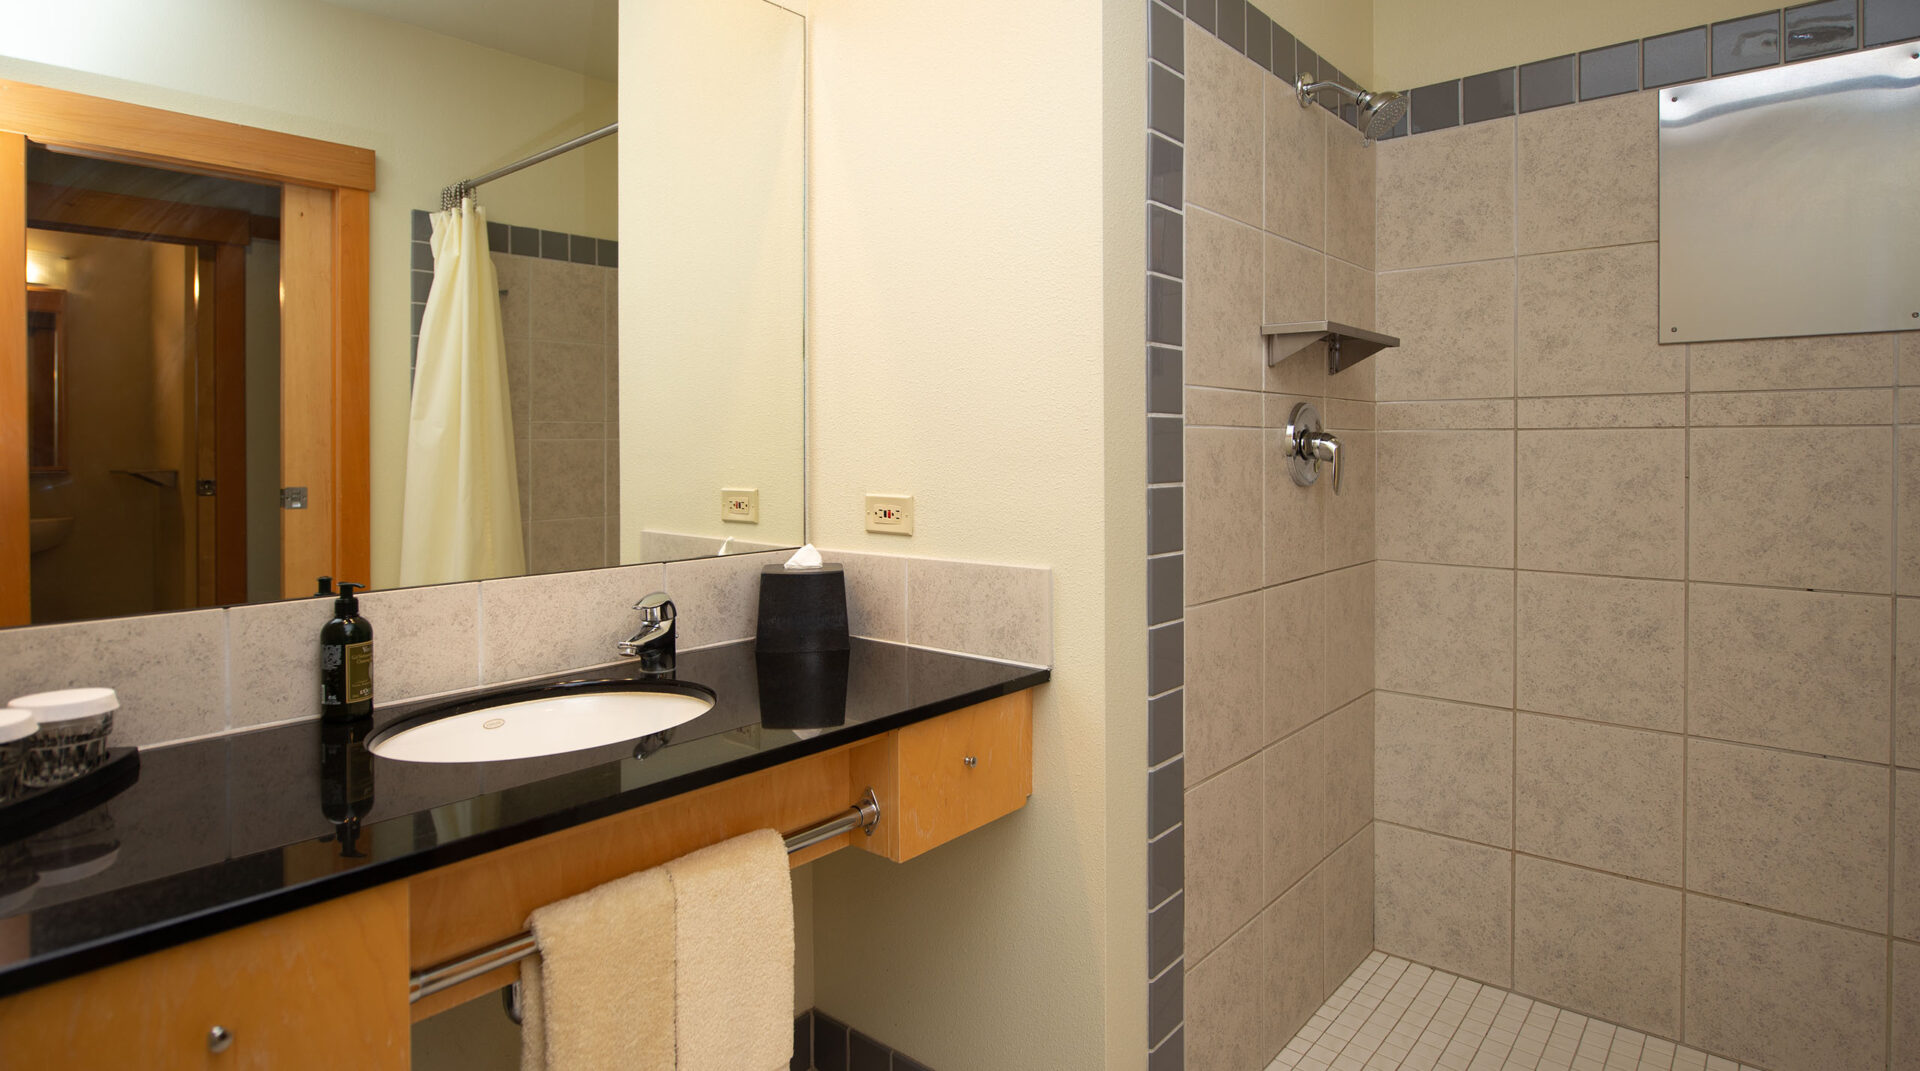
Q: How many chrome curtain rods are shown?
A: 1